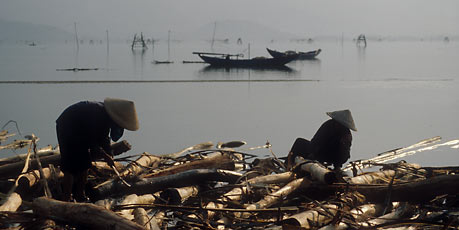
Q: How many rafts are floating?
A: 2